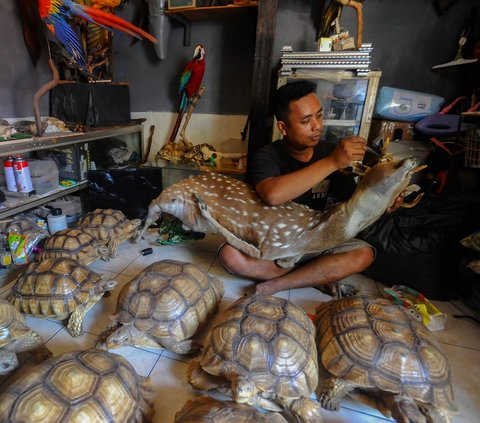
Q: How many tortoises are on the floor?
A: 9